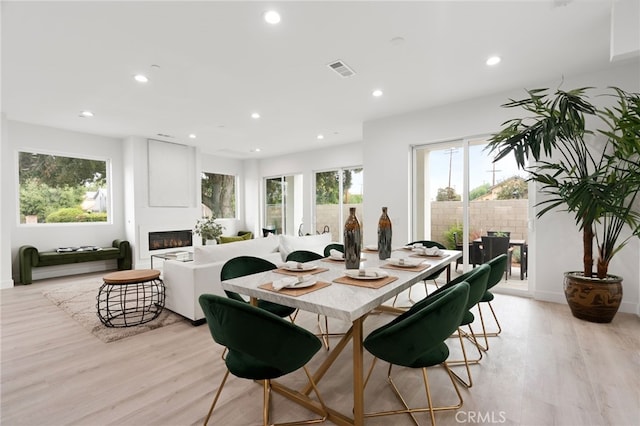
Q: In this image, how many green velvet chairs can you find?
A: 8